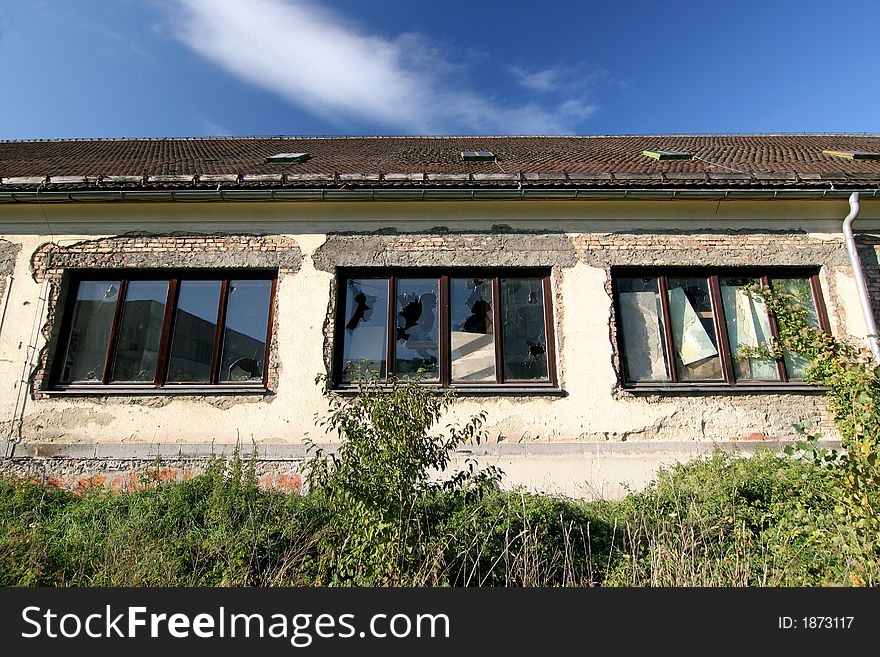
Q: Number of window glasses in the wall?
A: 12